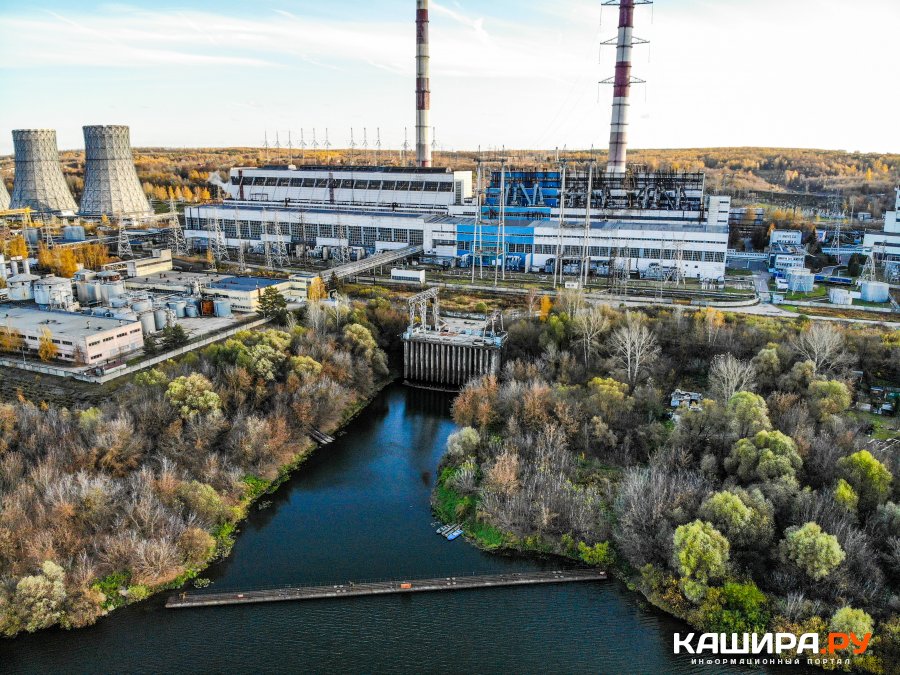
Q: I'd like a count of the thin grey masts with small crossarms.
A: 11